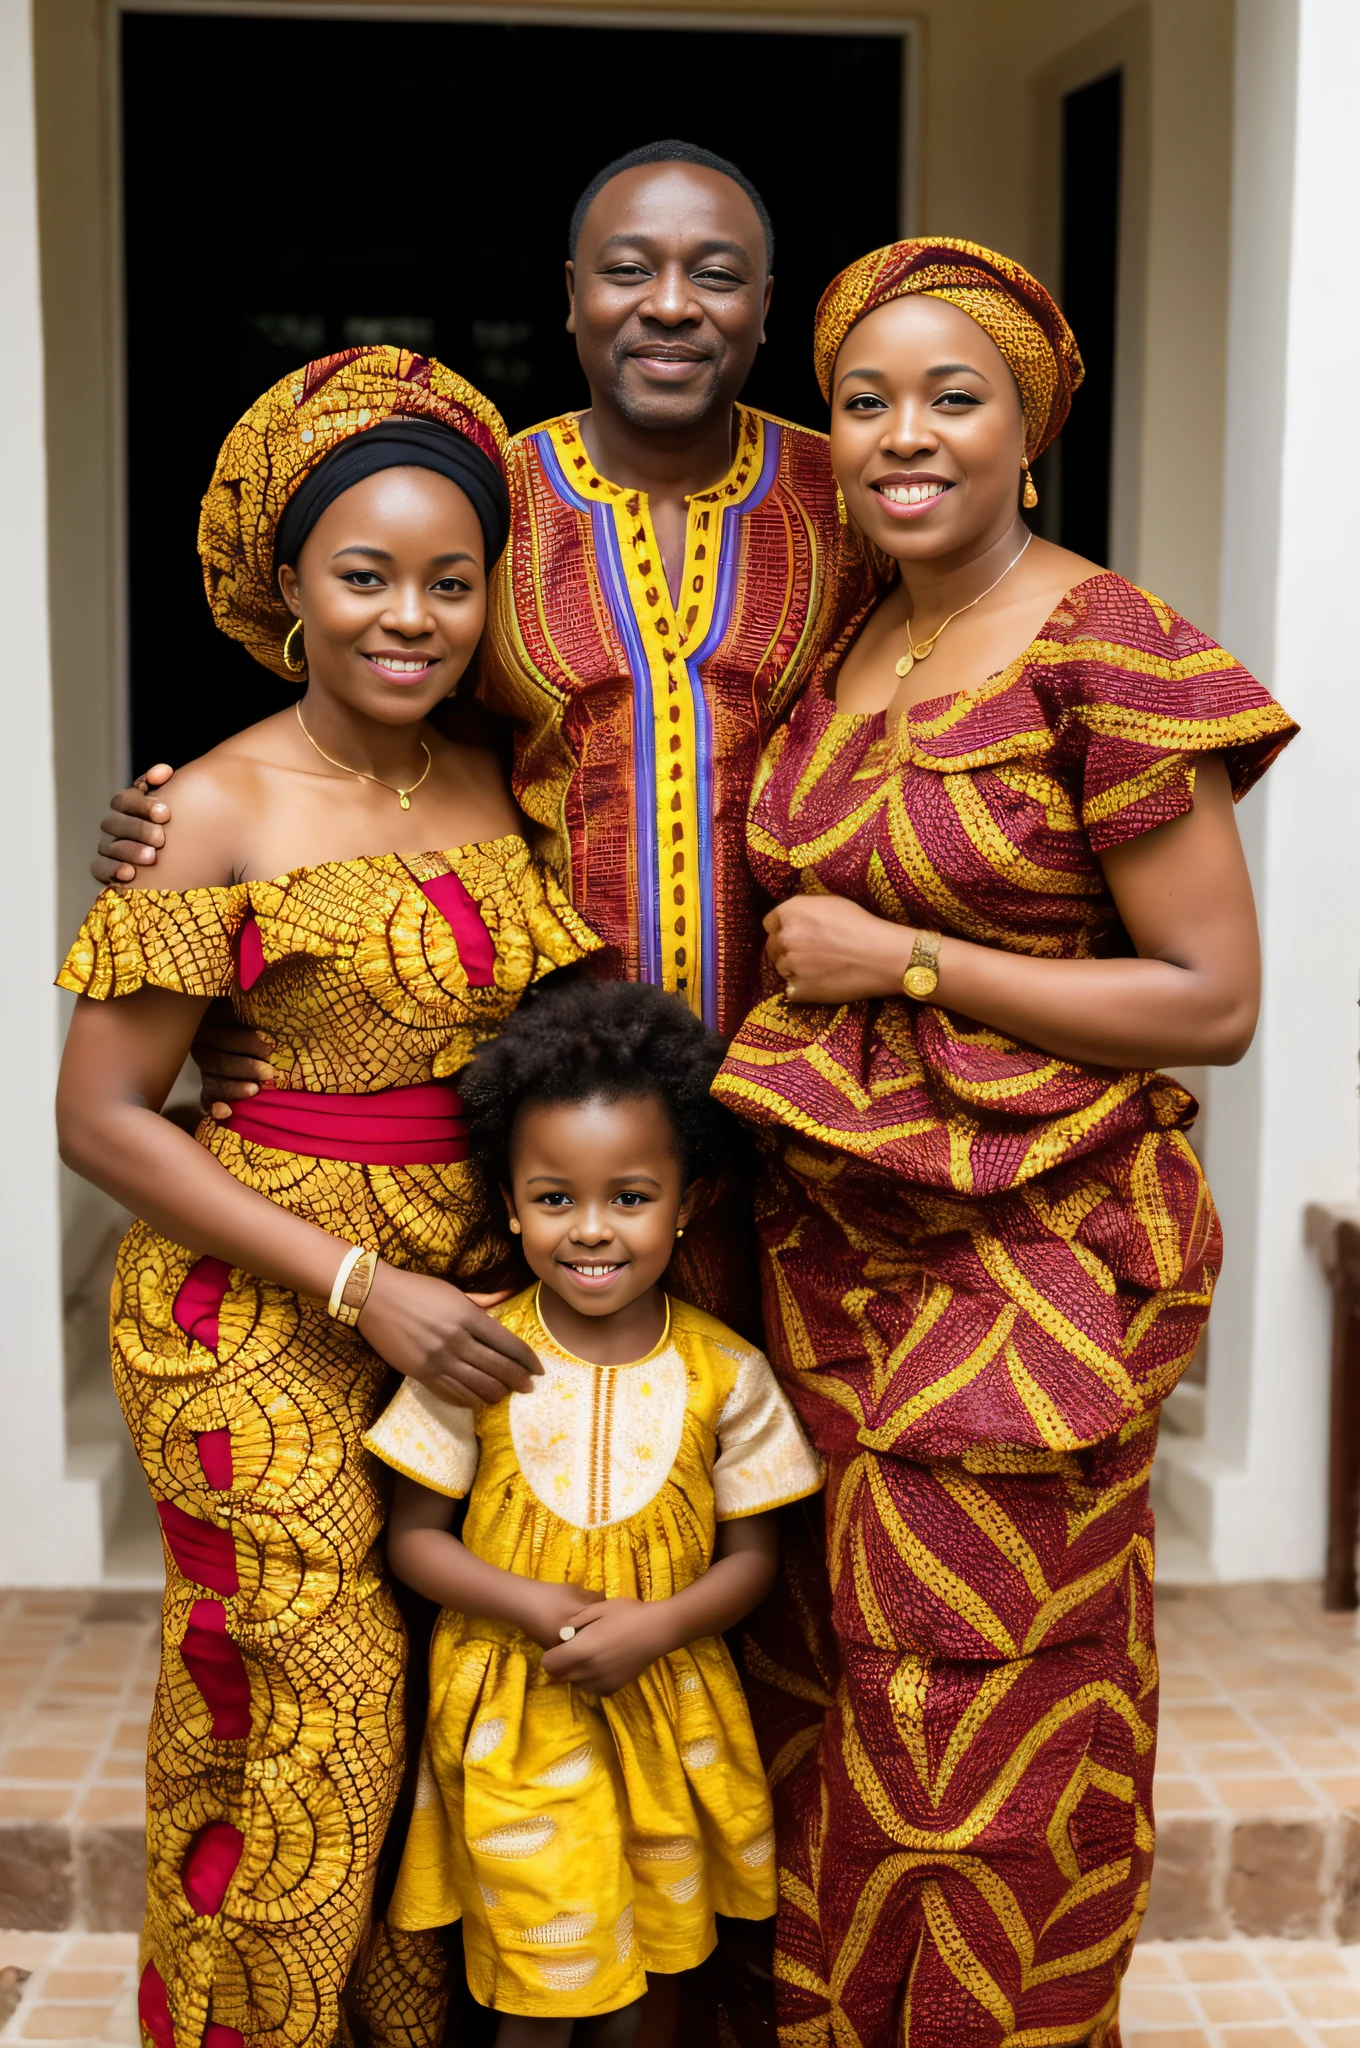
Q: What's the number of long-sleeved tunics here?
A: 1